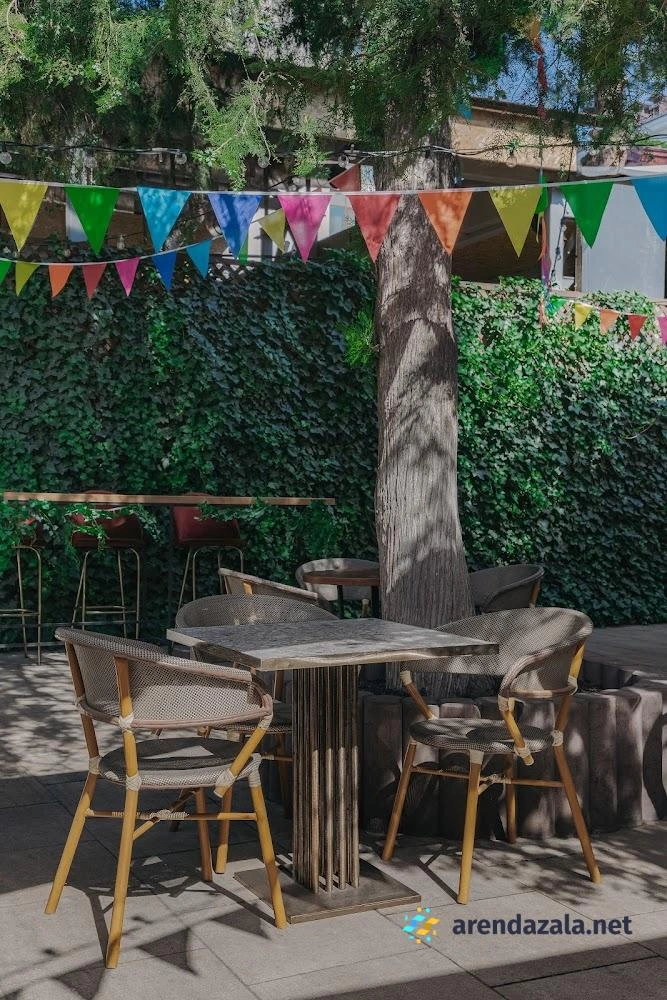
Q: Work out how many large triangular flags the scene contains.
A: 10